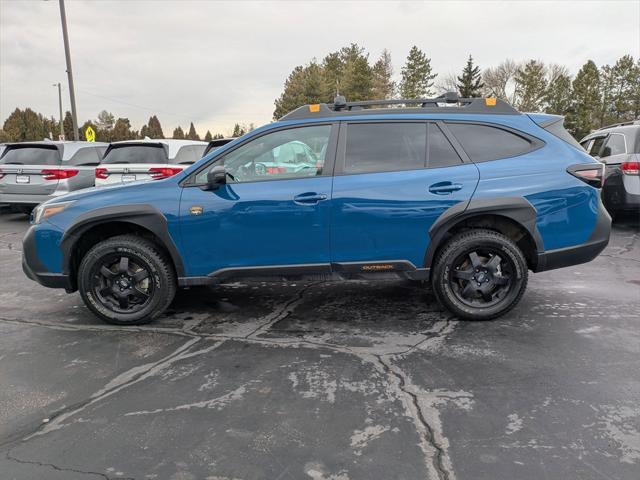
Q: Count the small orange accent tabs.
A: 2